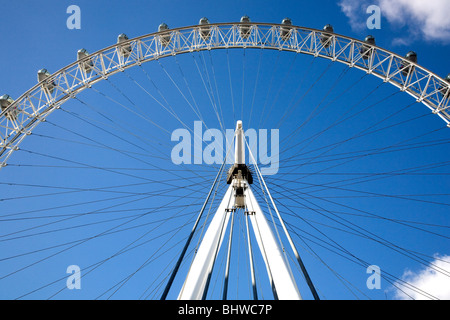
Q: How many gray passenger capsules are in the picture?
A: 12